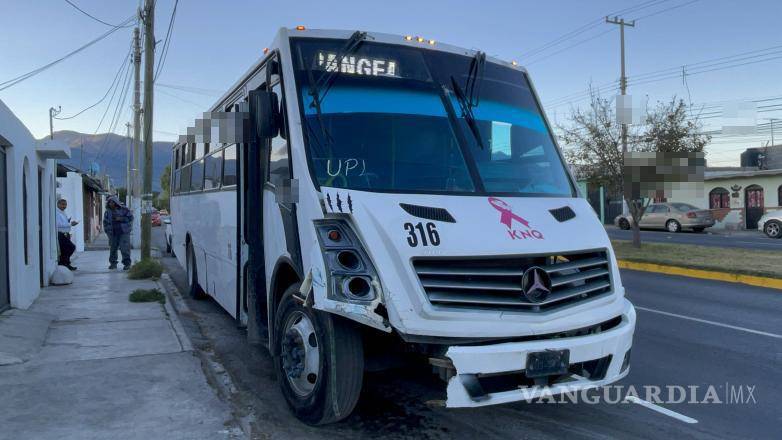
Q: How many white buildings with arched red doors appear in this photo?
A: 1